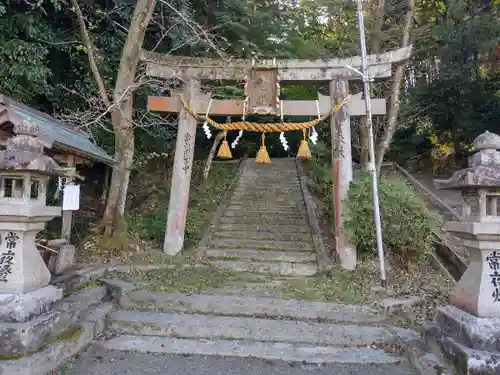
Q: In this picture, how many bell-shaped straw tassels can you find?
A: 3